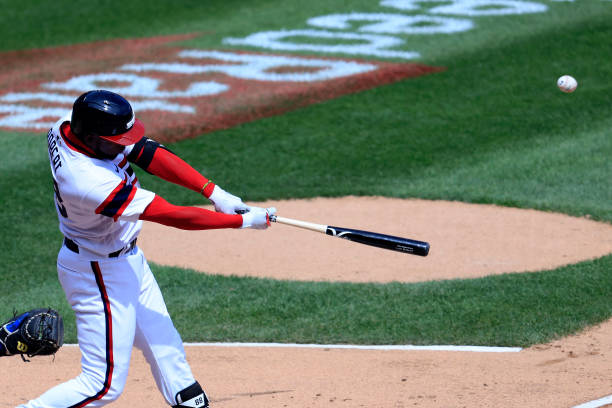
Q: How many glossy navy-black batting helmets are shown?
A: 1